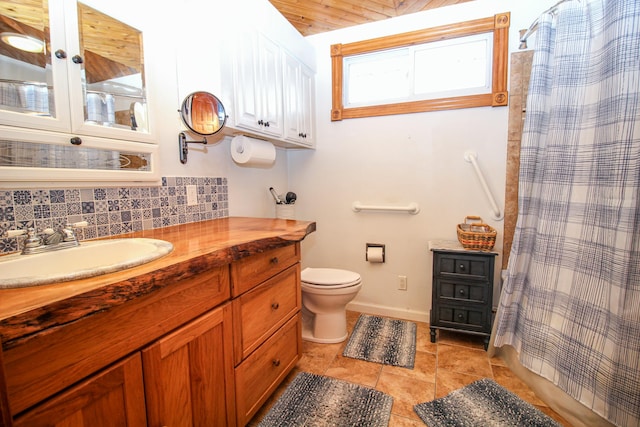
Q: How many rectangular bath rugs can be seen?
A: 3